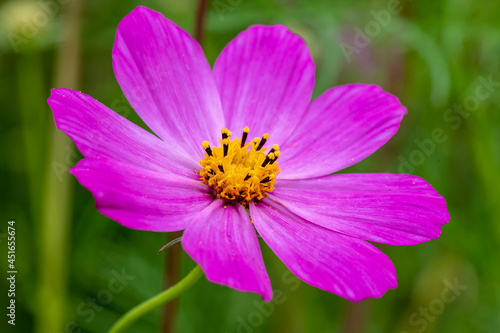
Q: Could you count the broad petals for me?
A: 8